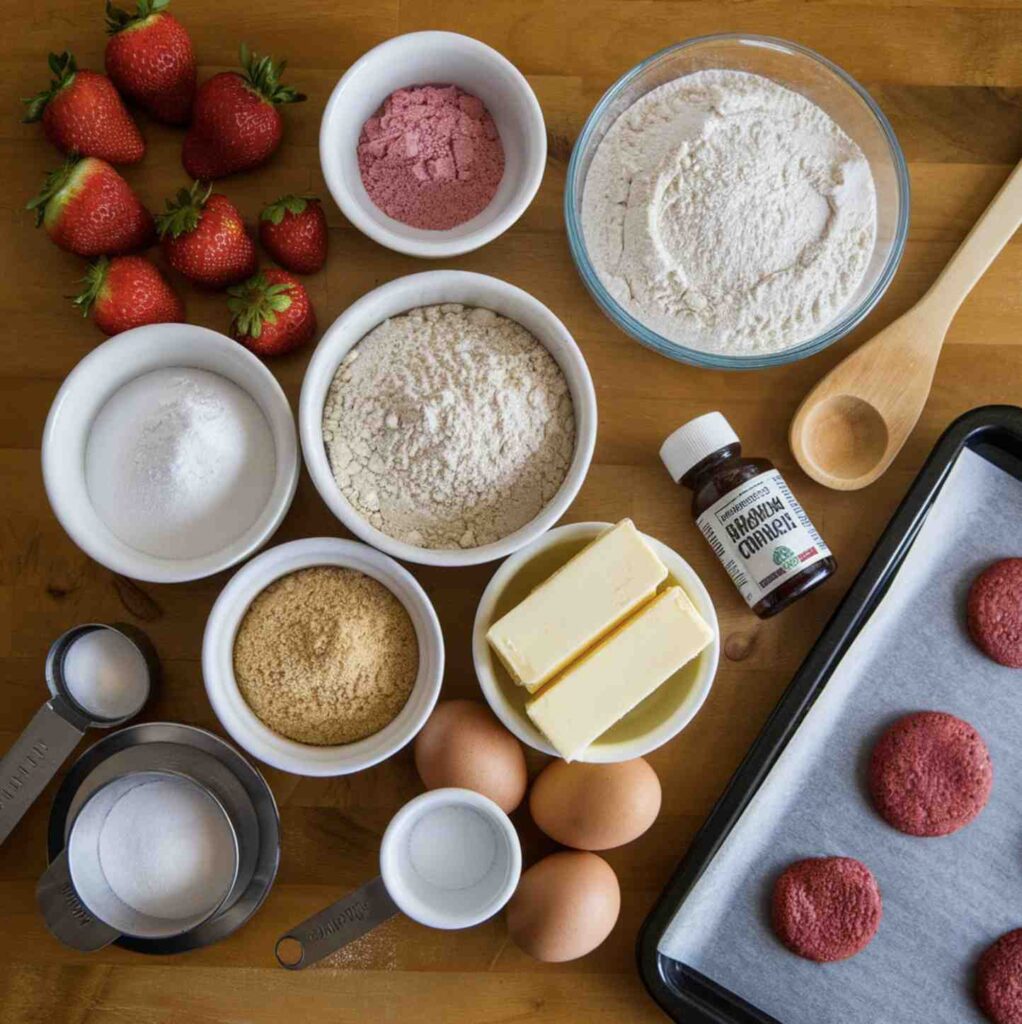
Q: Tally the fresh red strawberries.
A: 8